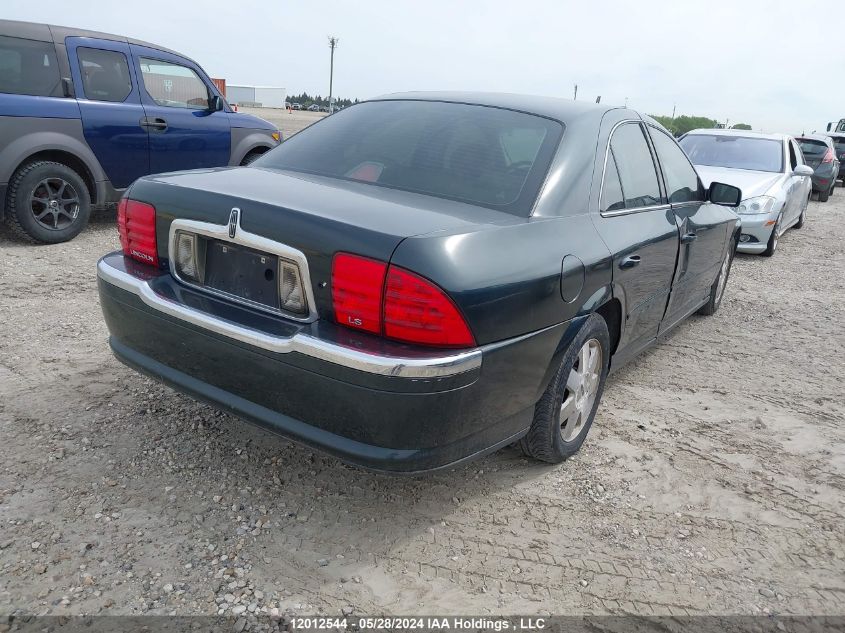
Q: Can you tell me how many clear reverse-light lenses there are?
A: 2